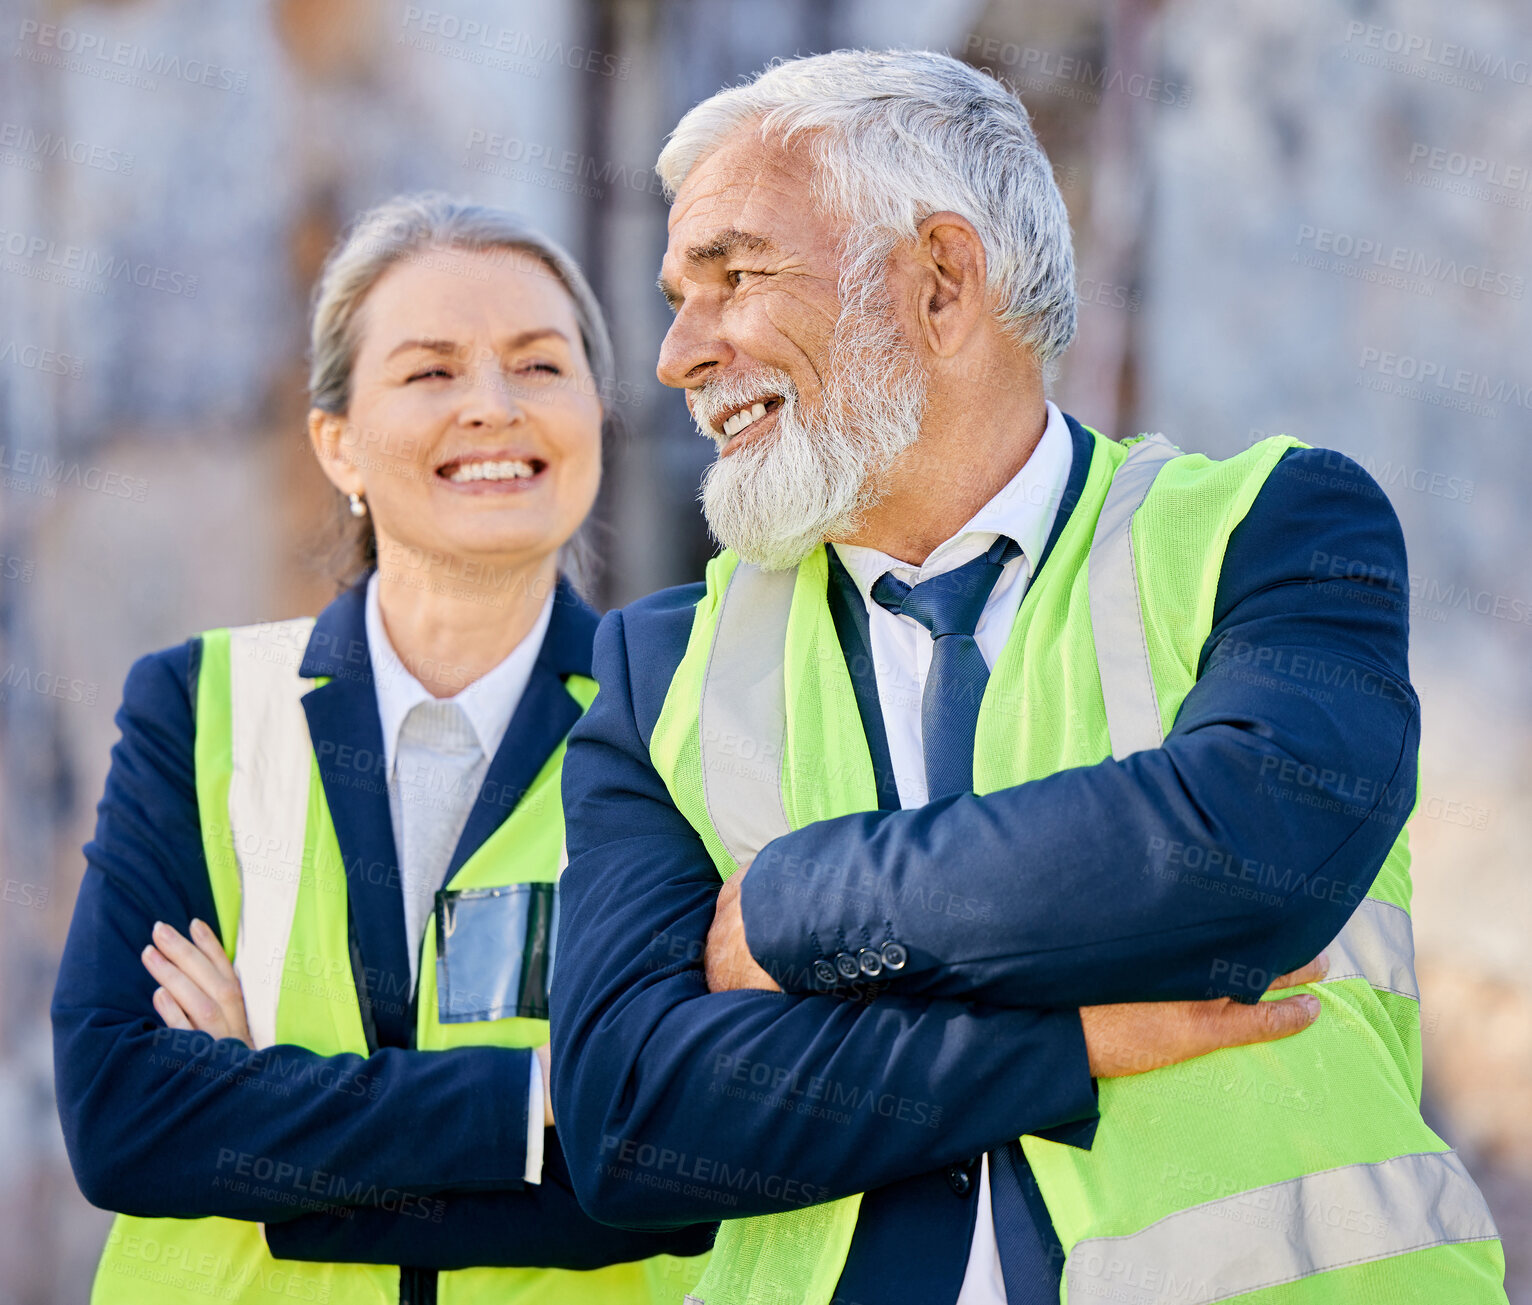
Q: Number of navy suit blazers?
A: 2